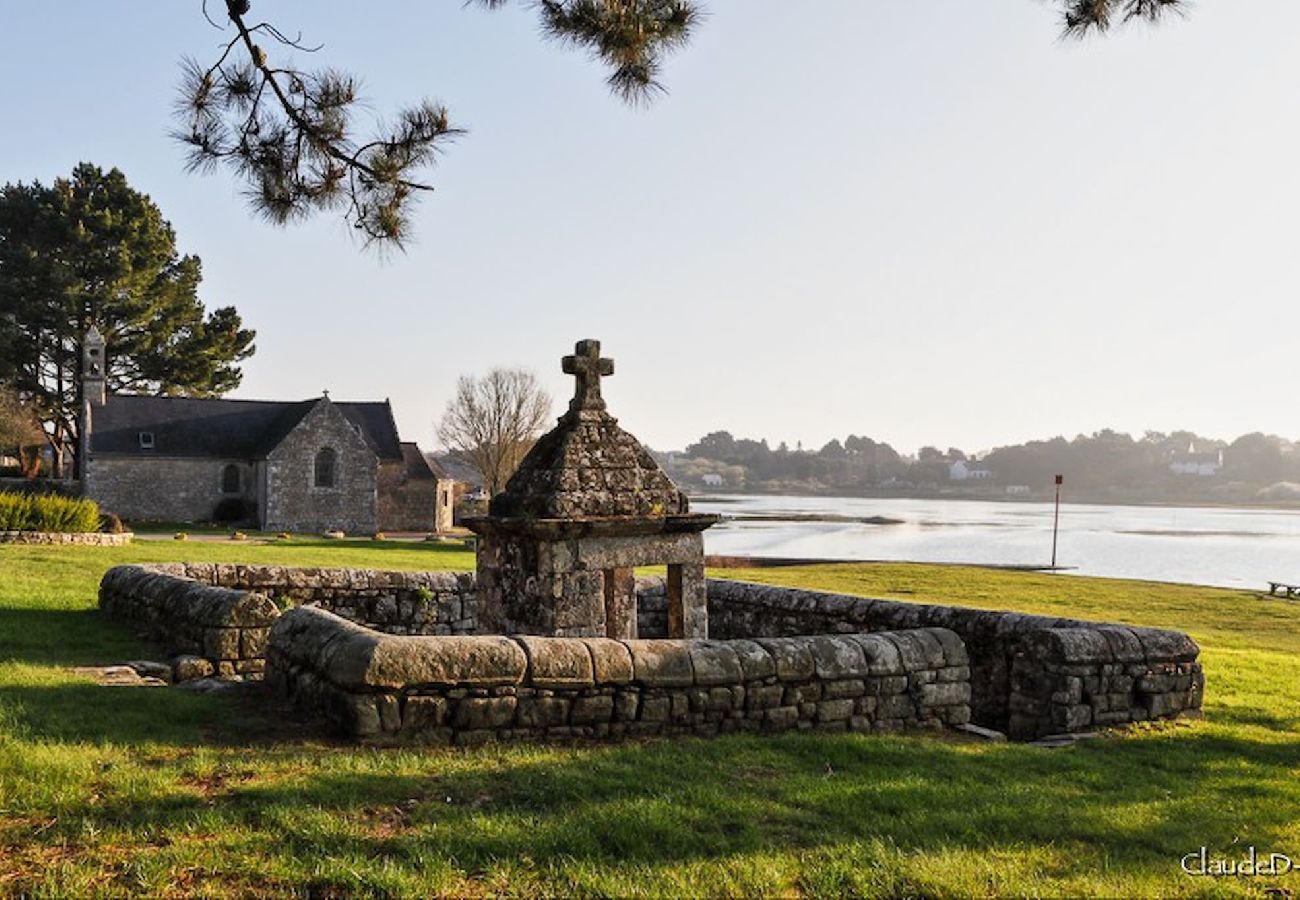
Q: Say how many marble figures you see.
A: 0